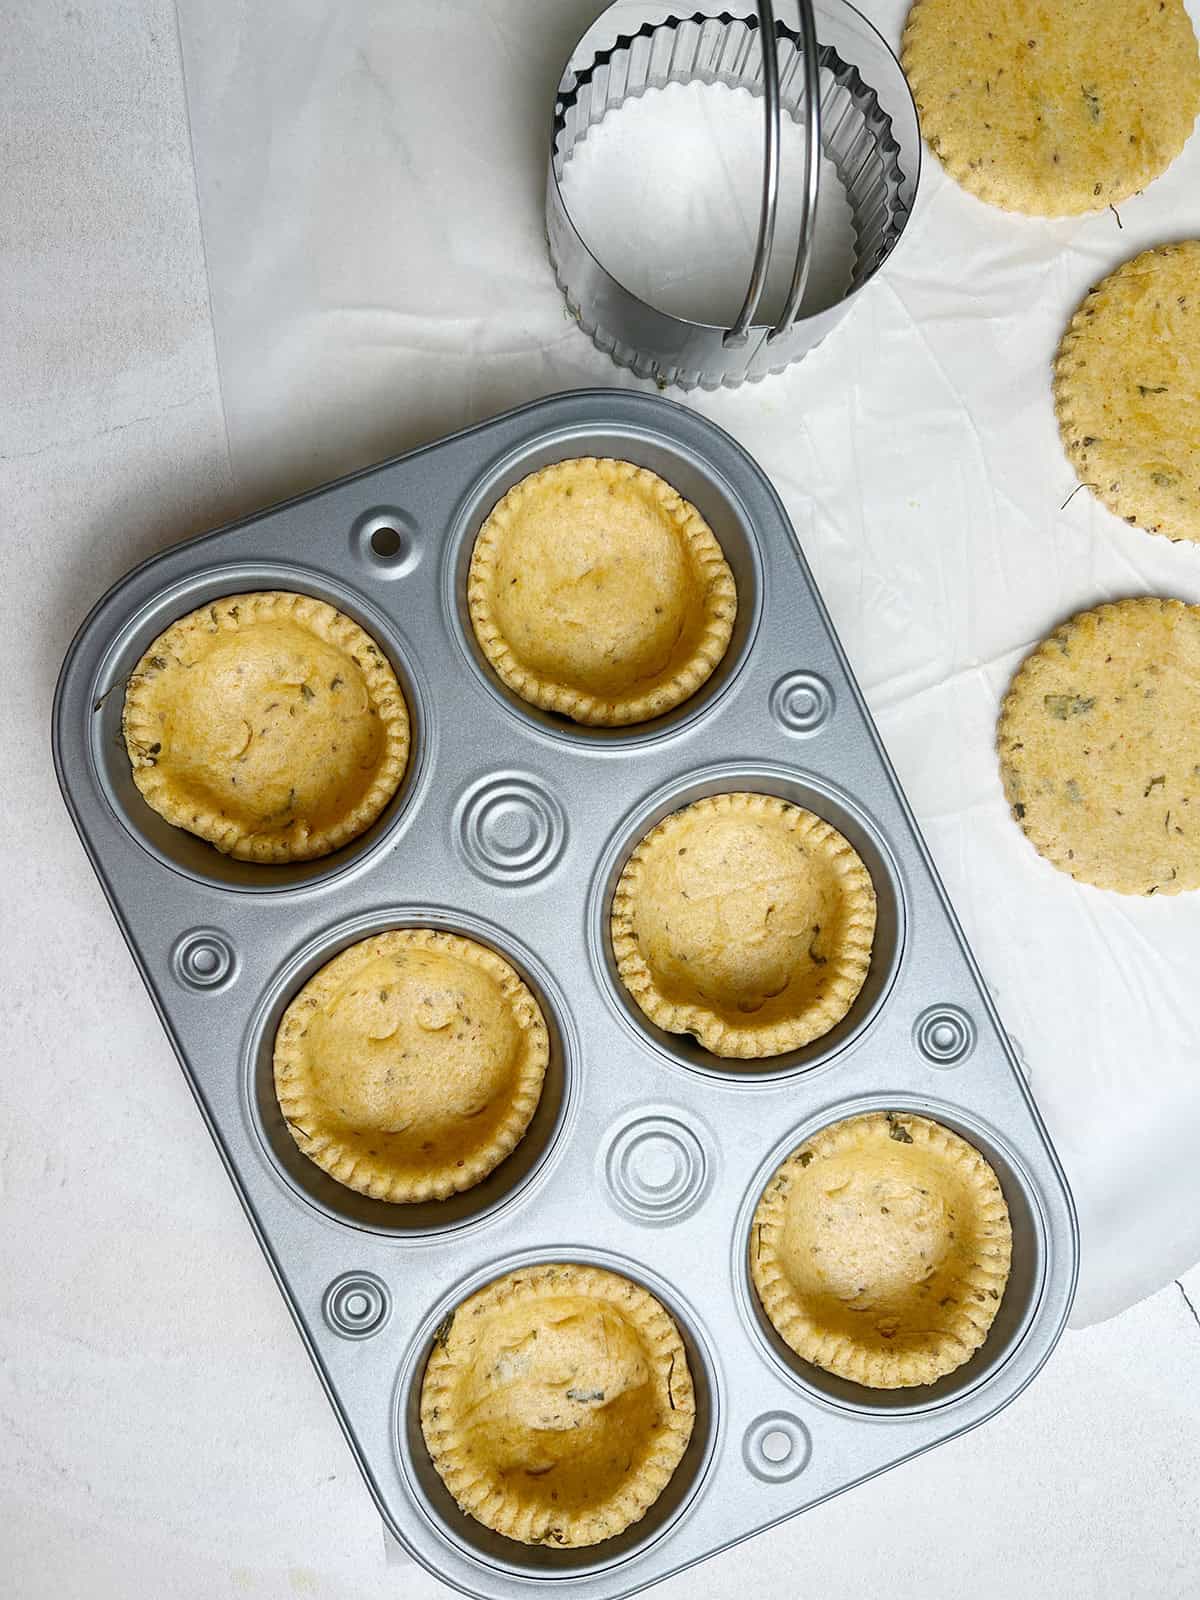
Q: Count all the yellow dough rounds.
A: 9